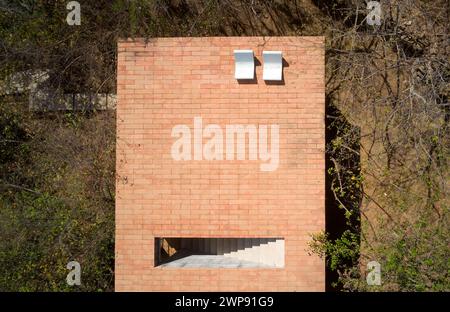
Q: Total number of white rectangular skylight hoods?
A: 2